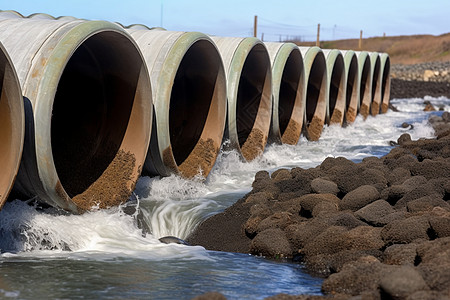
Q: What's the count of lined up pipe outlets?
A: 11